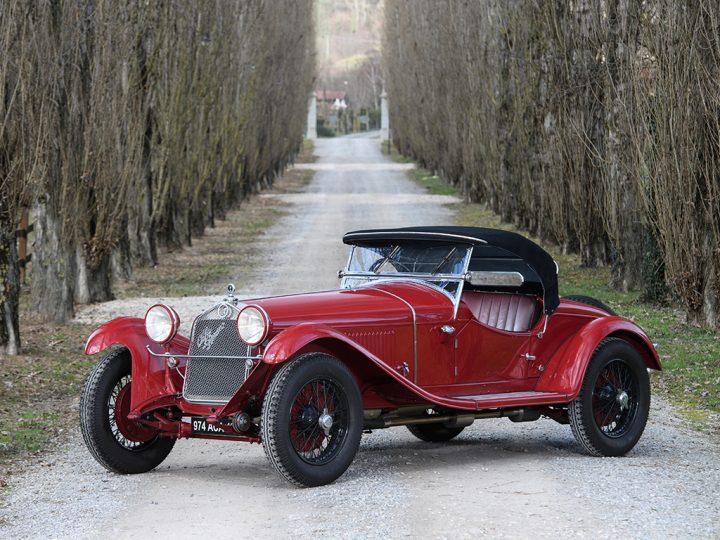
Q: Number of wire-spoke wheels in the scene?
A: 3